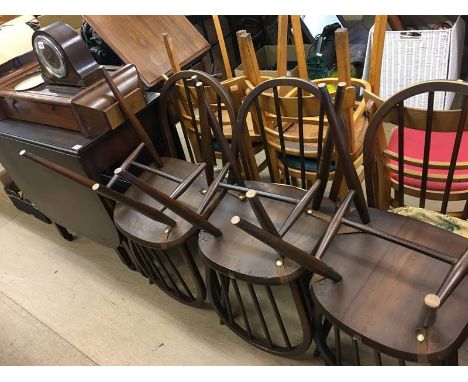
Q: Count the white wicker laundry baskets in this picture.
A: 1